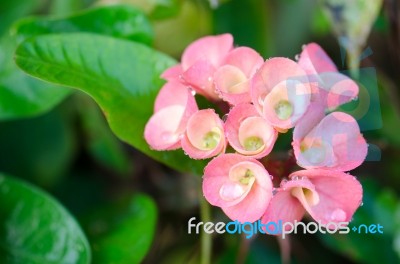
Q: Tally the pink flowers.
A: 10